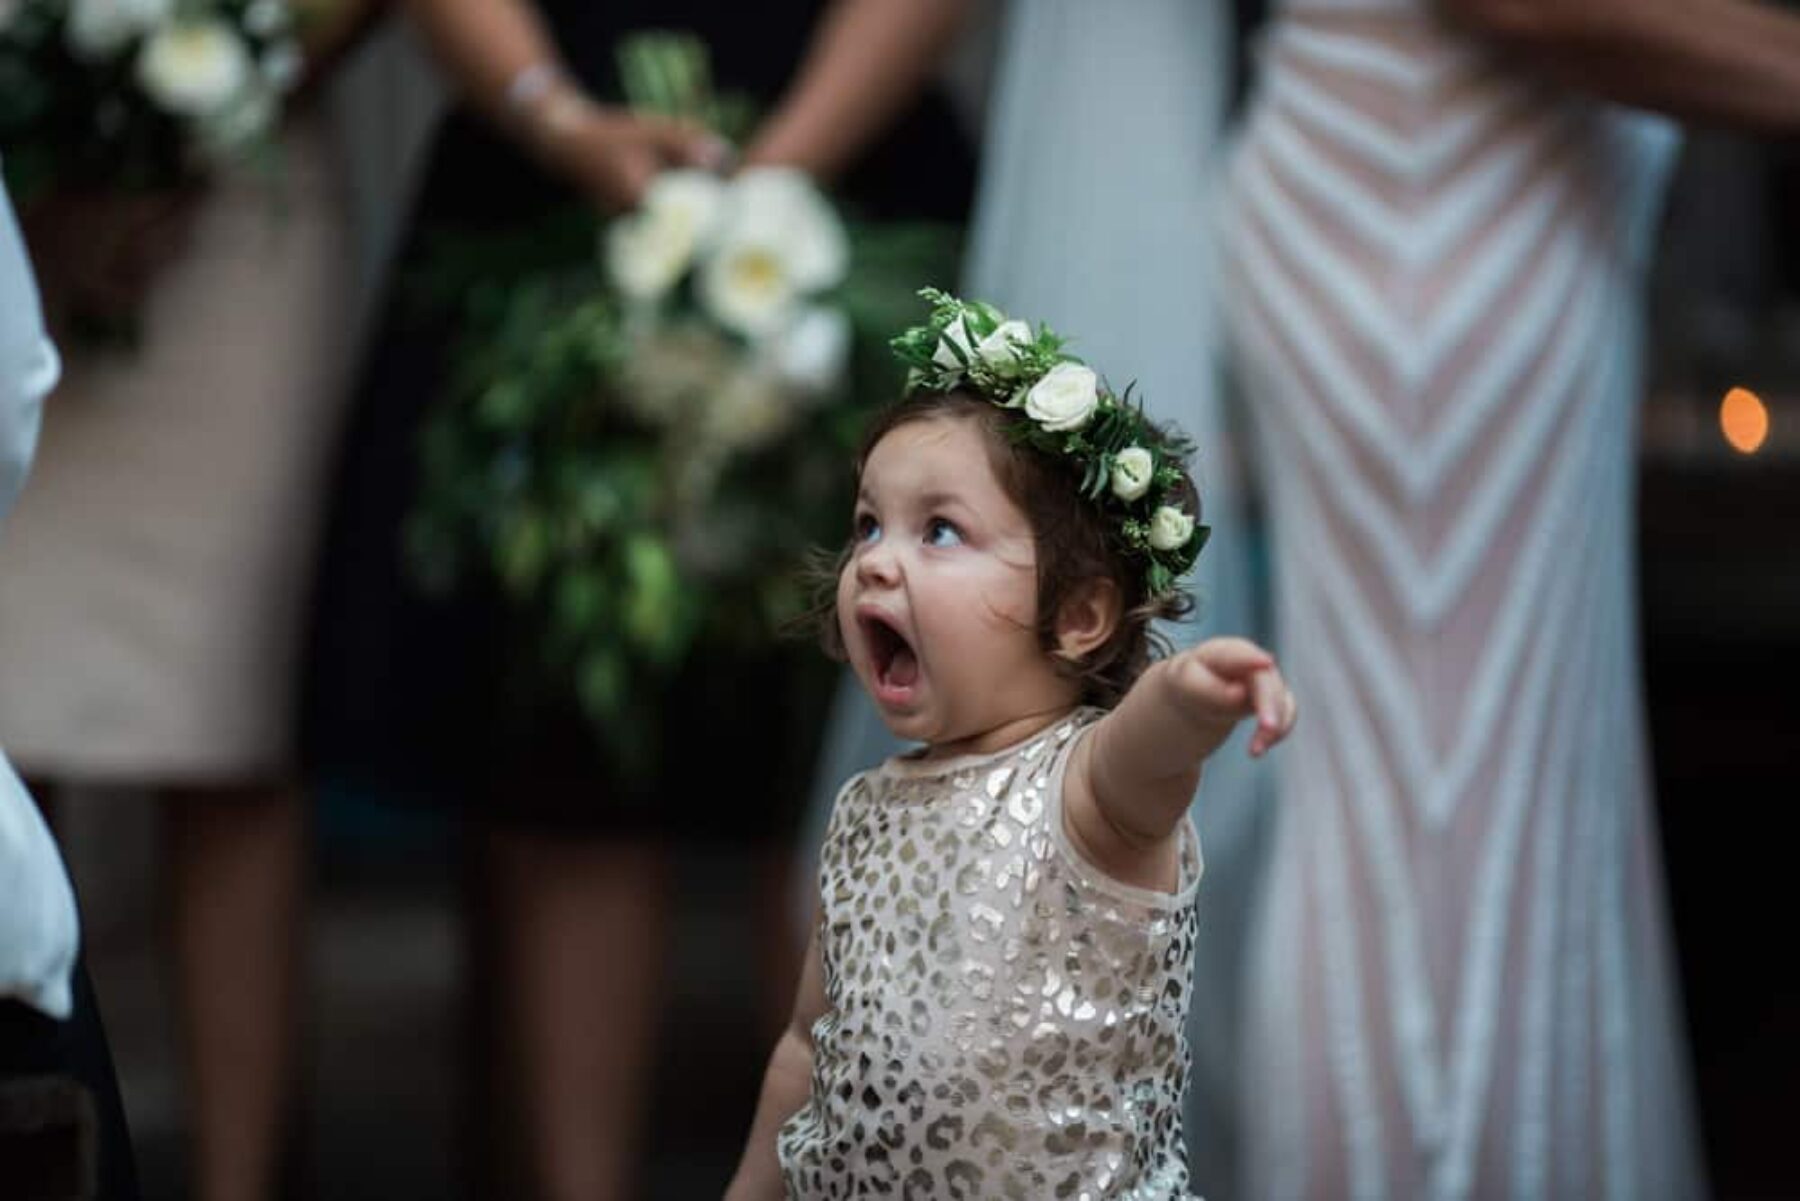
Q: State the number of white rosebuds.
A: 5